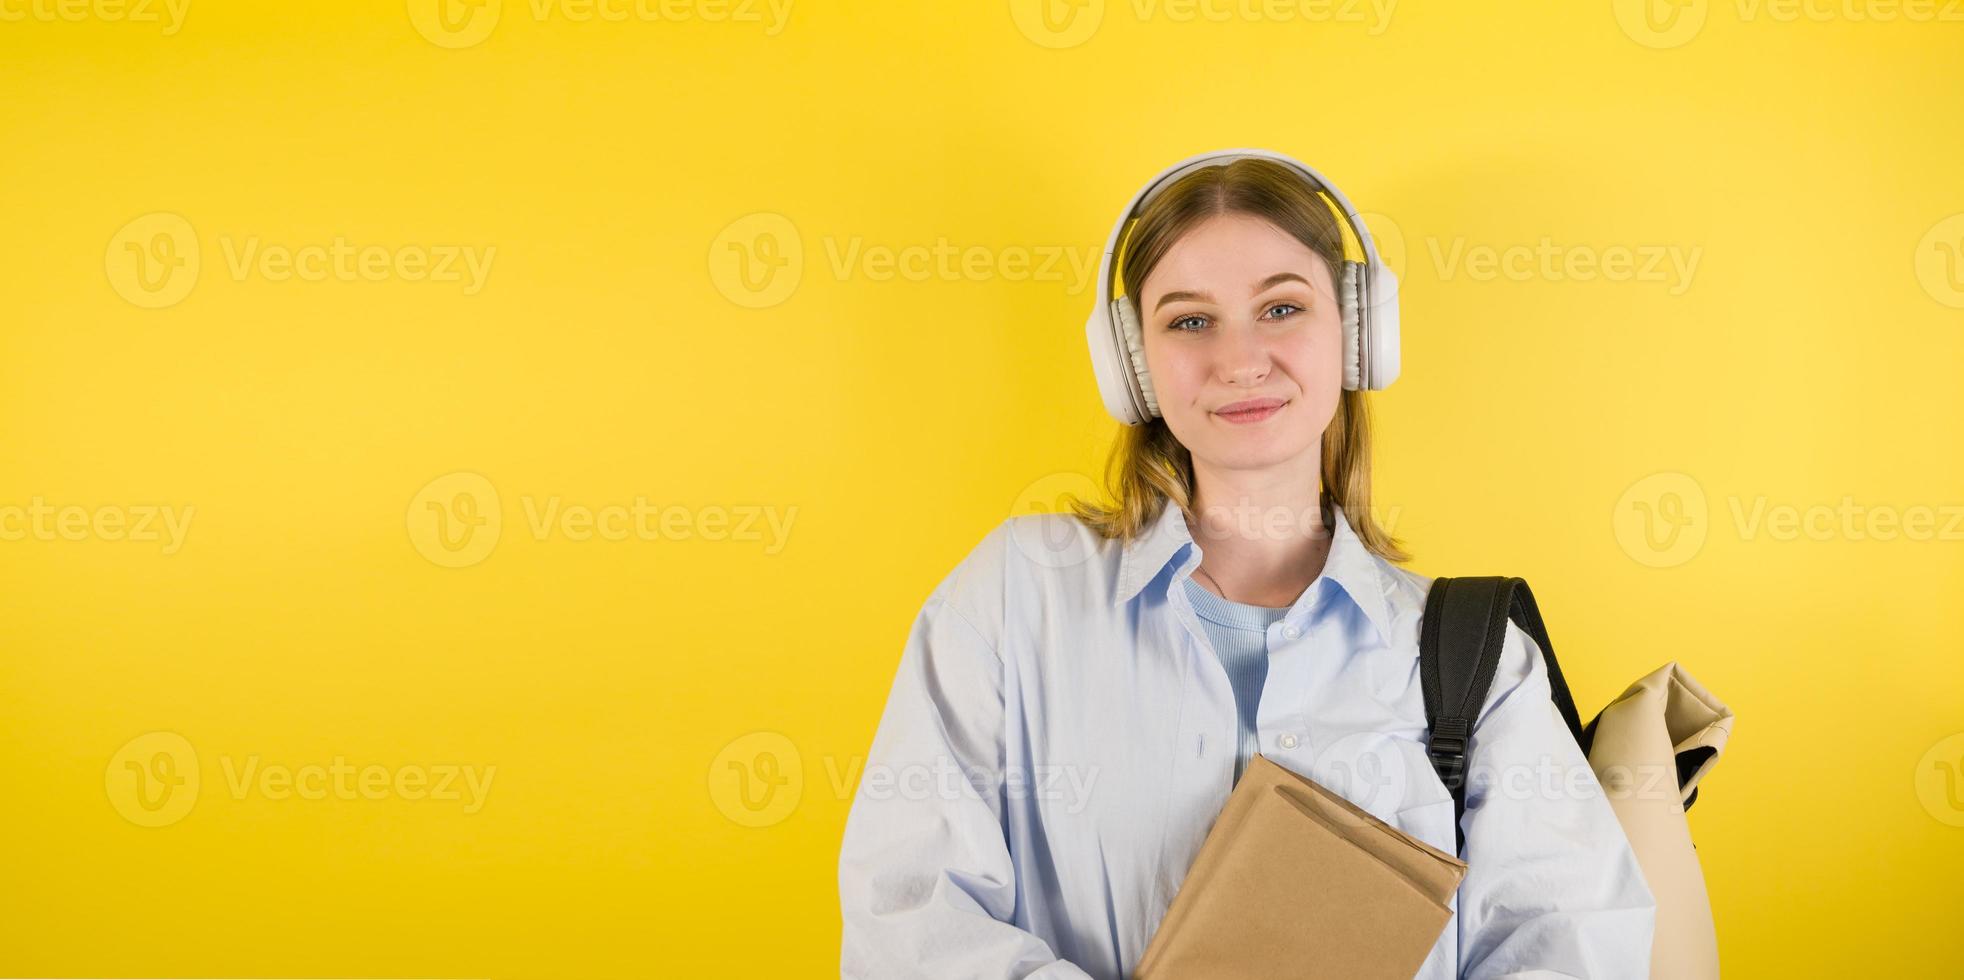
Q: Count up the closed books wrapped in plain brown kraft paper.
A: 1